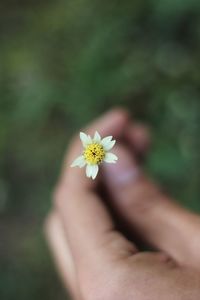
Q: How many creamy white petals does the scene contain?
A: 6